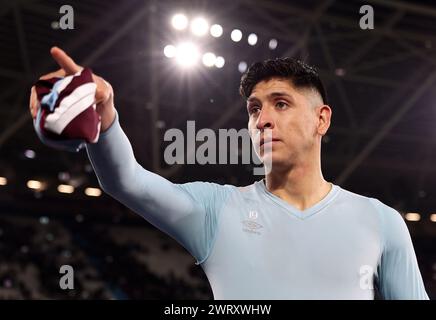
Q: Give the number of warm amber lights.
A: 6